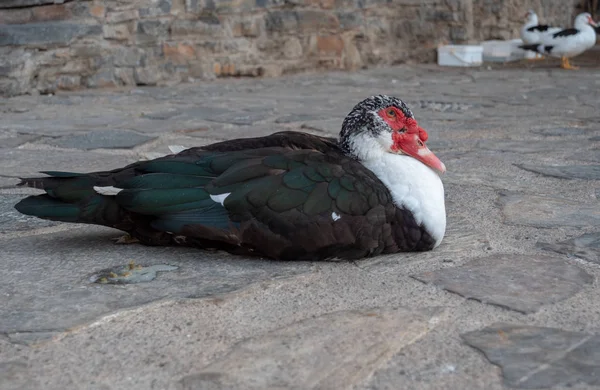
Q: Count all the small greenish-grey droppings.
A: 1